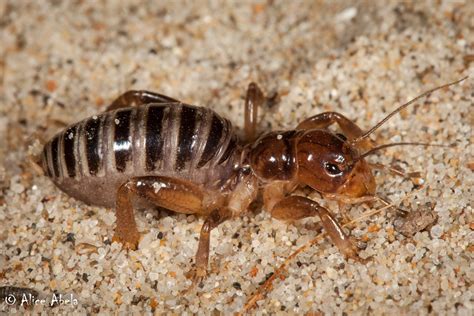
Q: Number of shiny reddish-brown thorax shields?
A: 1